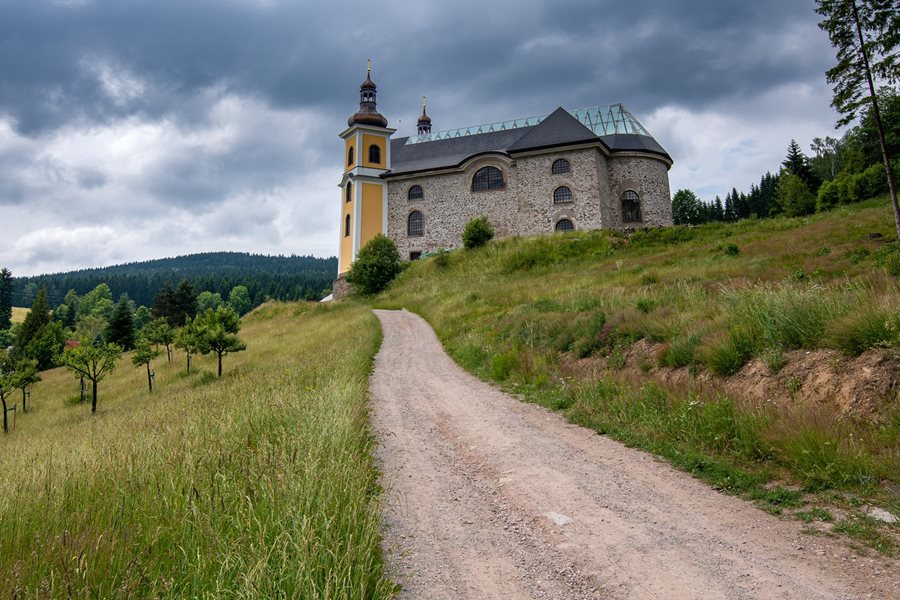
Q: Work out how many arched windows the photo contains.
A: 11